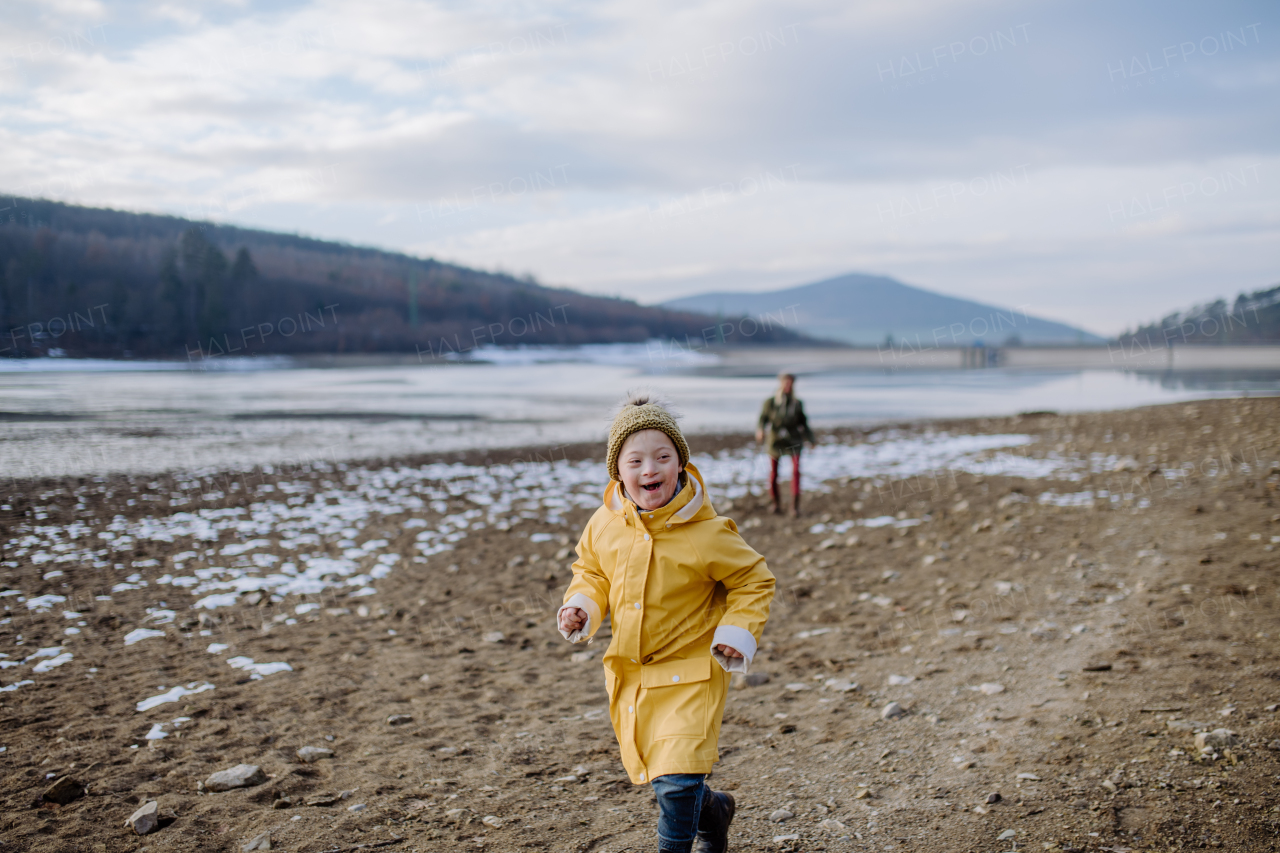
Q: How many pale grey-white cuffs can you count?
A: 2